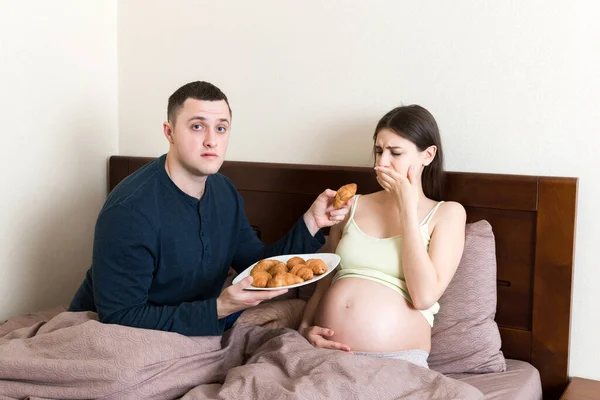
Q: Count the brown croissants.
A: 8